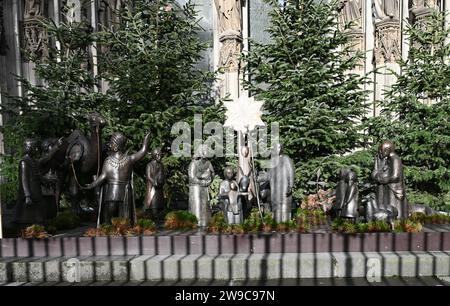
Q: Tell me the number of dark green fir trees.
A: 4